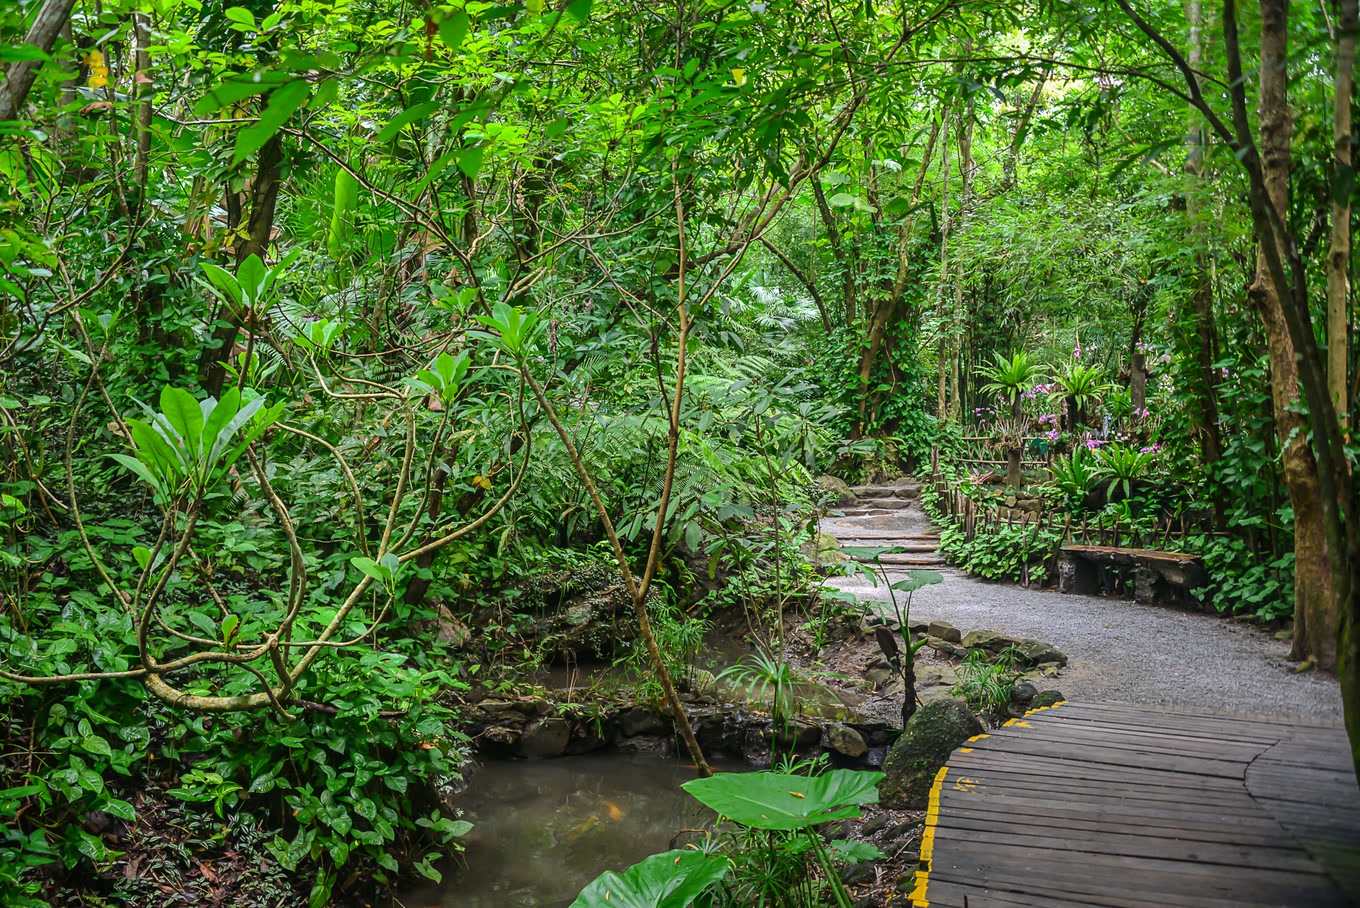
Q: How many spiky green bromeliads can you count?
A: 4